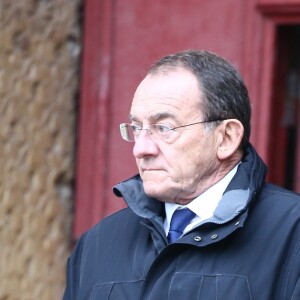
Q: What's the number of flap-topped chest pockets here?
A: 2